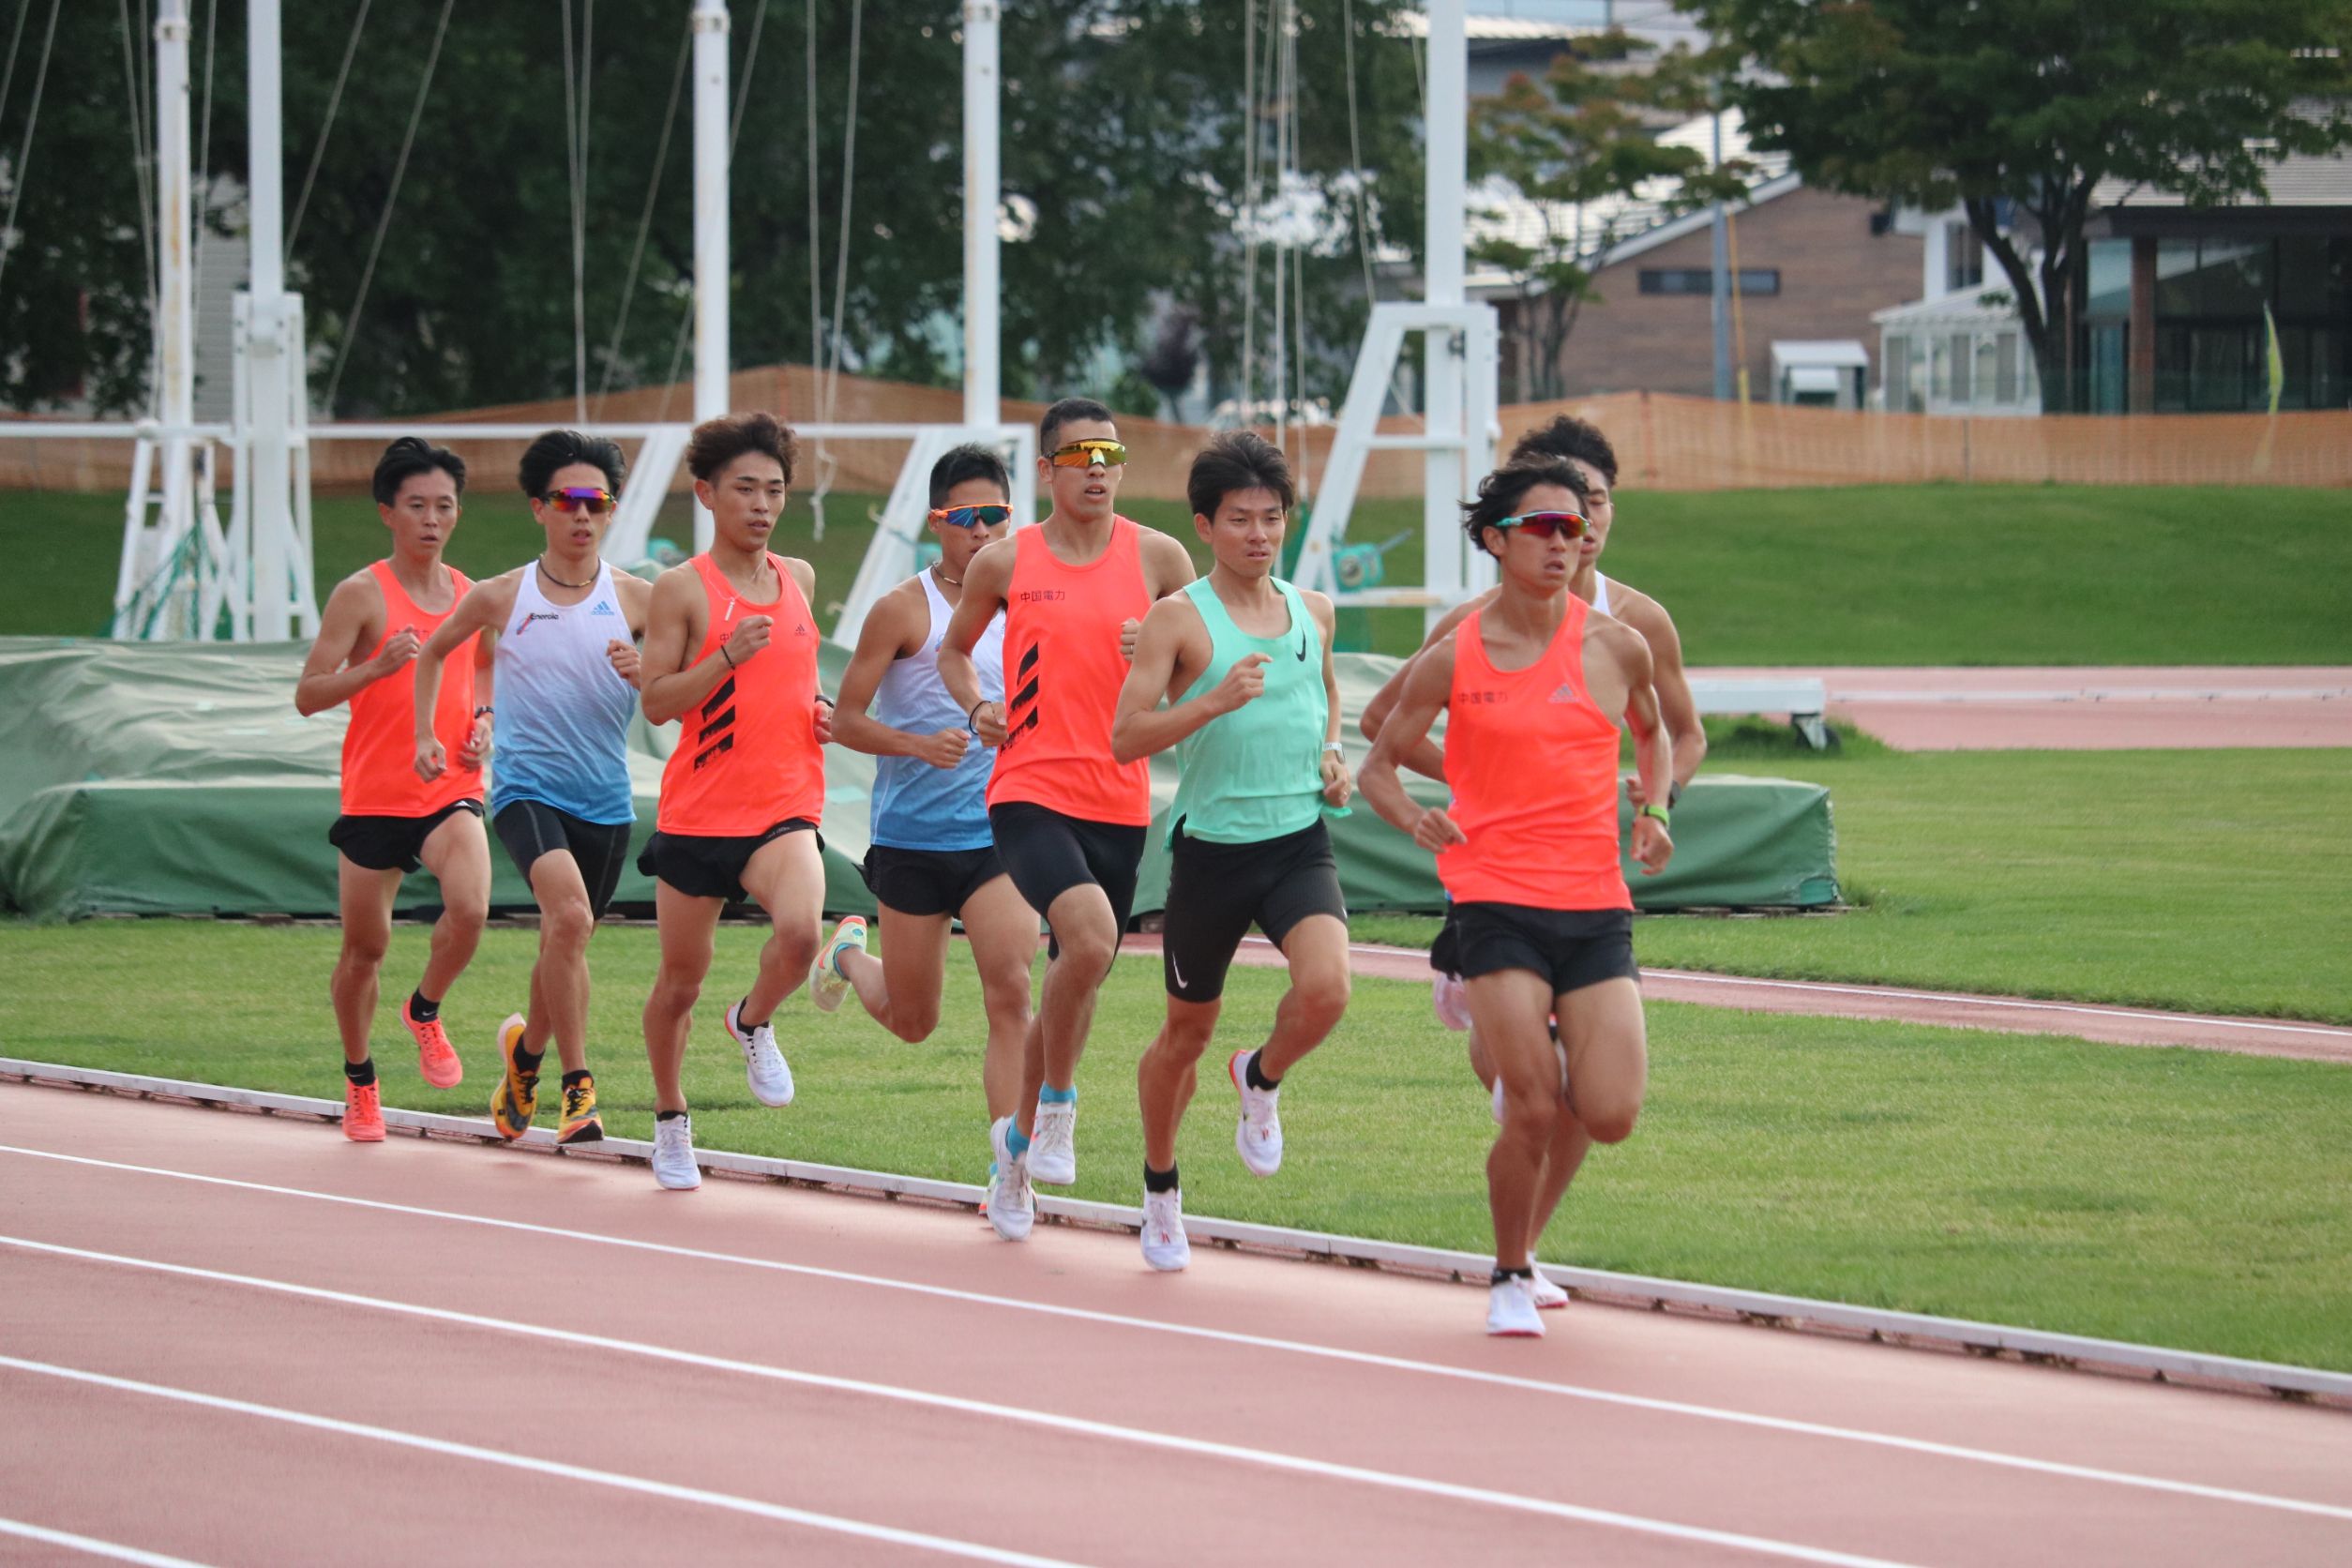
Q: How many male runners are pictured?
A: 8